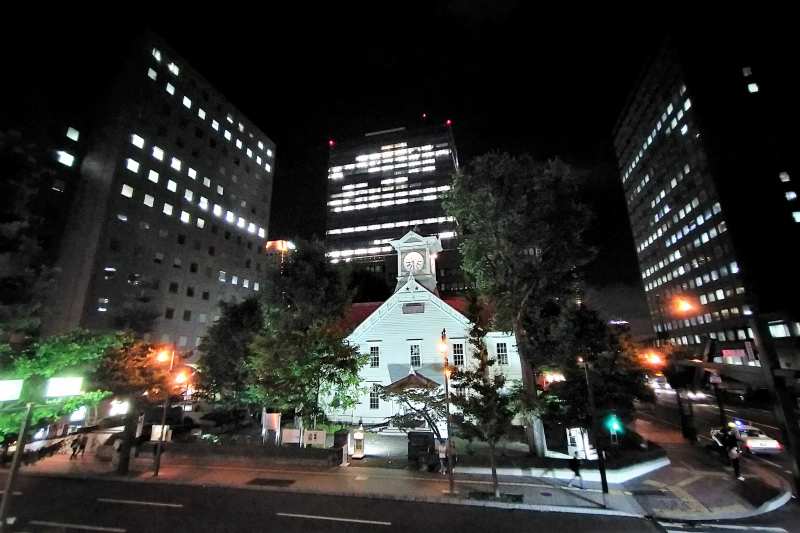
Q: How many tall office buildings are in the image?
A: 3